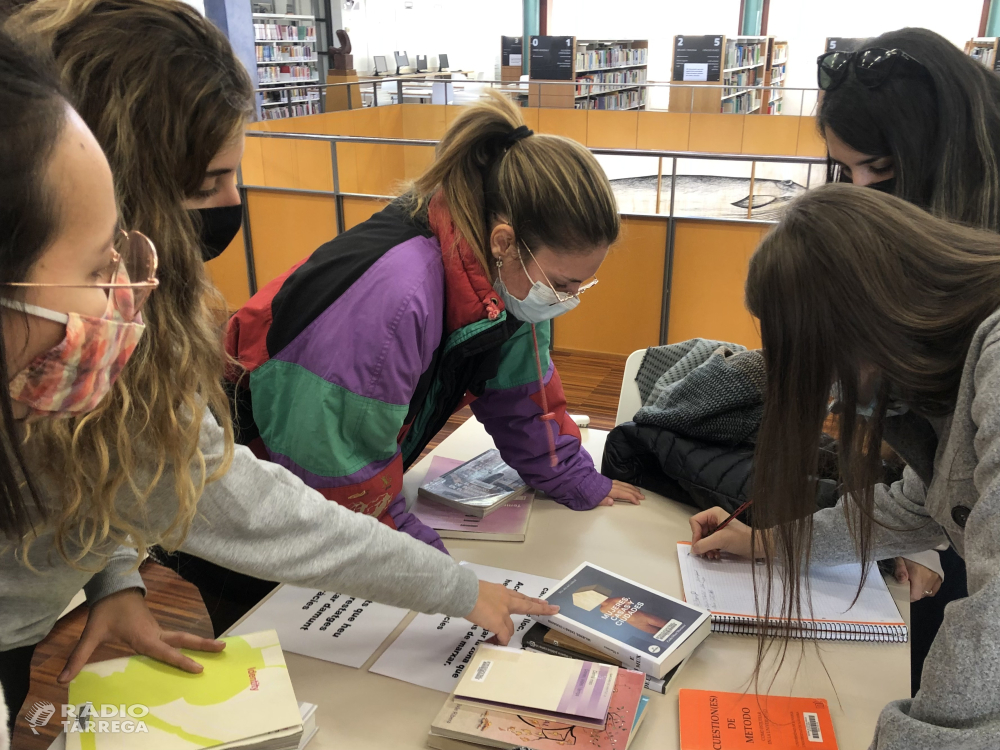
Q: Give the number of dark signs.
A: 4